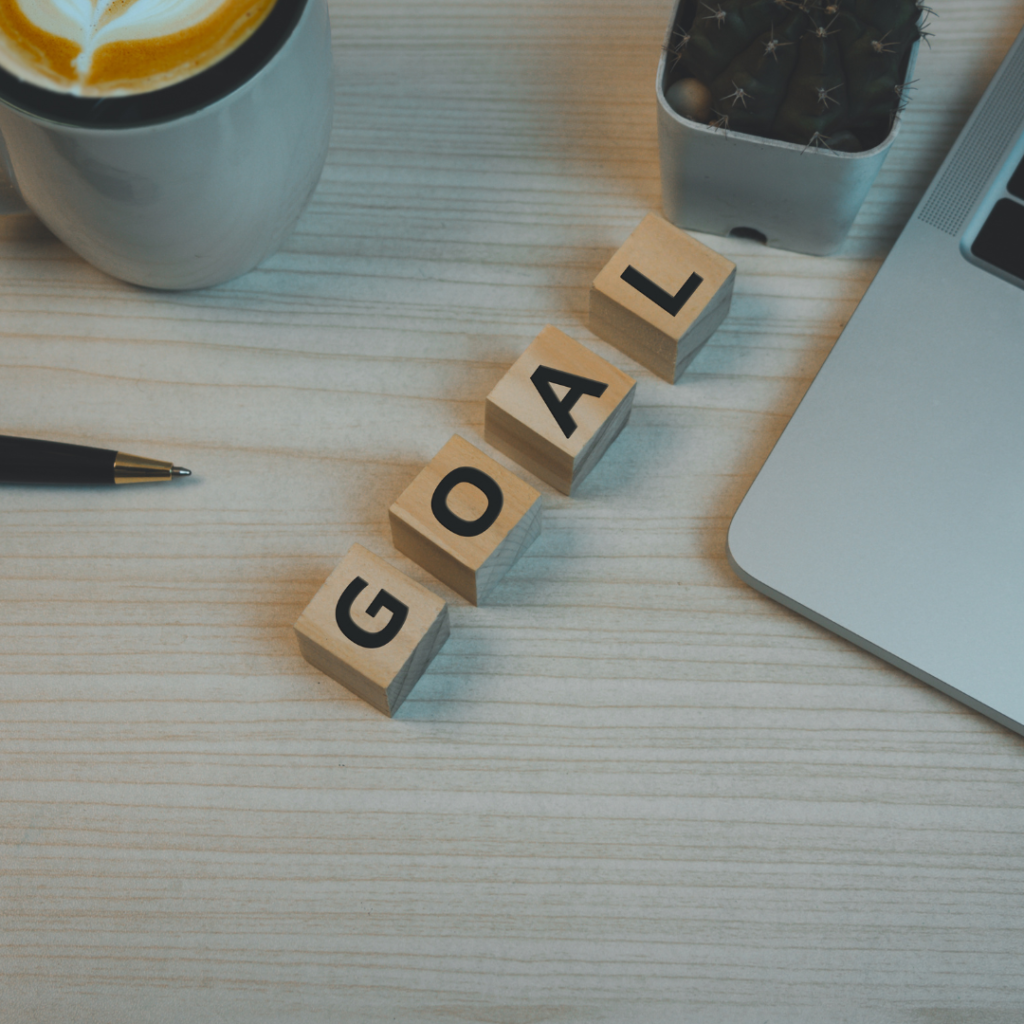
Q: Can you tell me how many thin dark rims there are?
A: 1